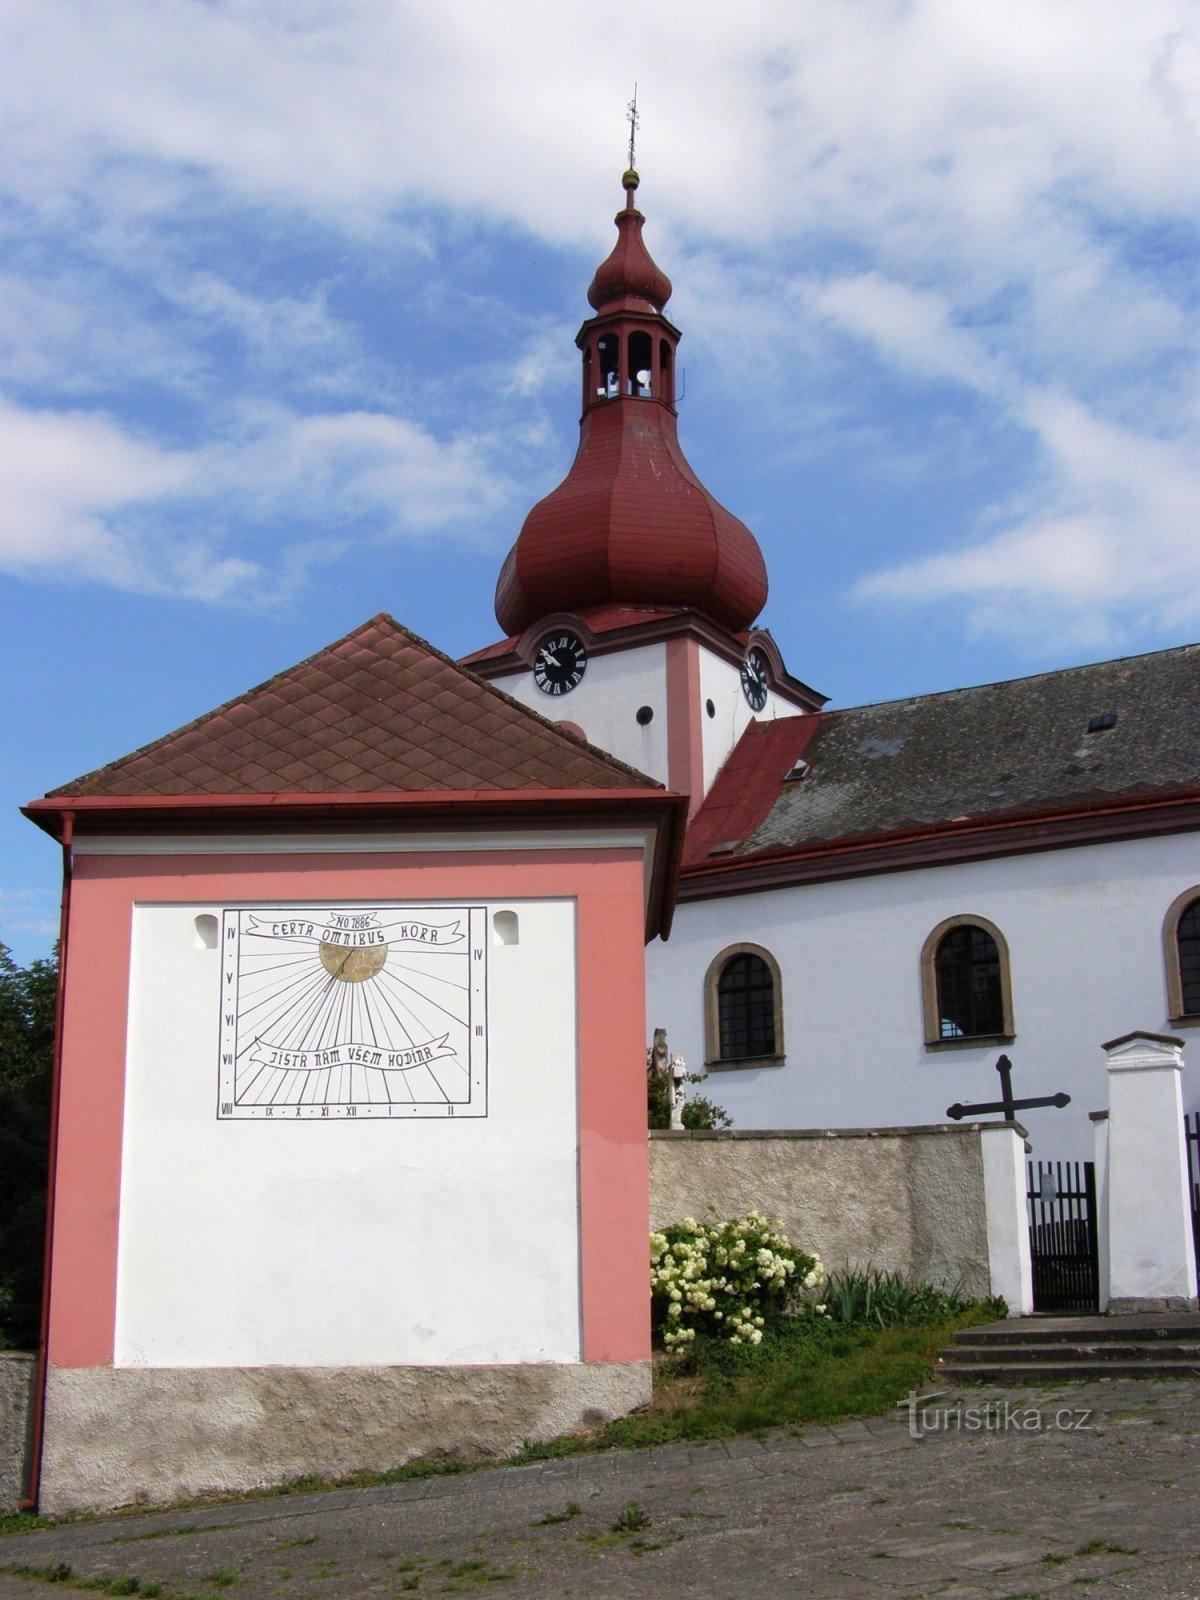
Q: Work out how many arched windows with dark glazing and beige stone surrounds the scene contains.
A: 3